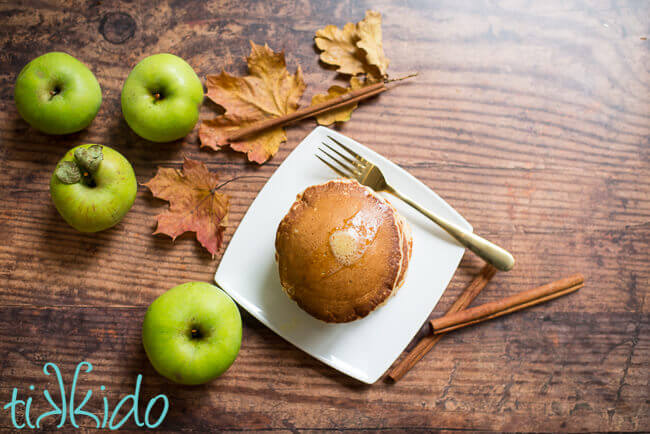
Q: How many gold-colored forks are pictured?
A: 1